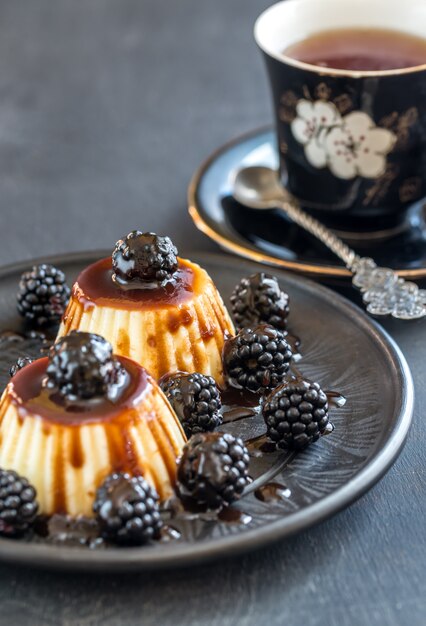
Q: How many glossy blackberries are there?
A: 11